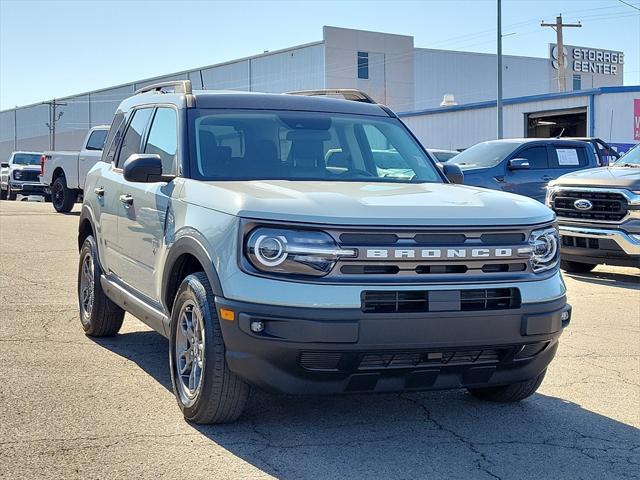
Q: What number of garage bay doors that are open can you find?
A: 1